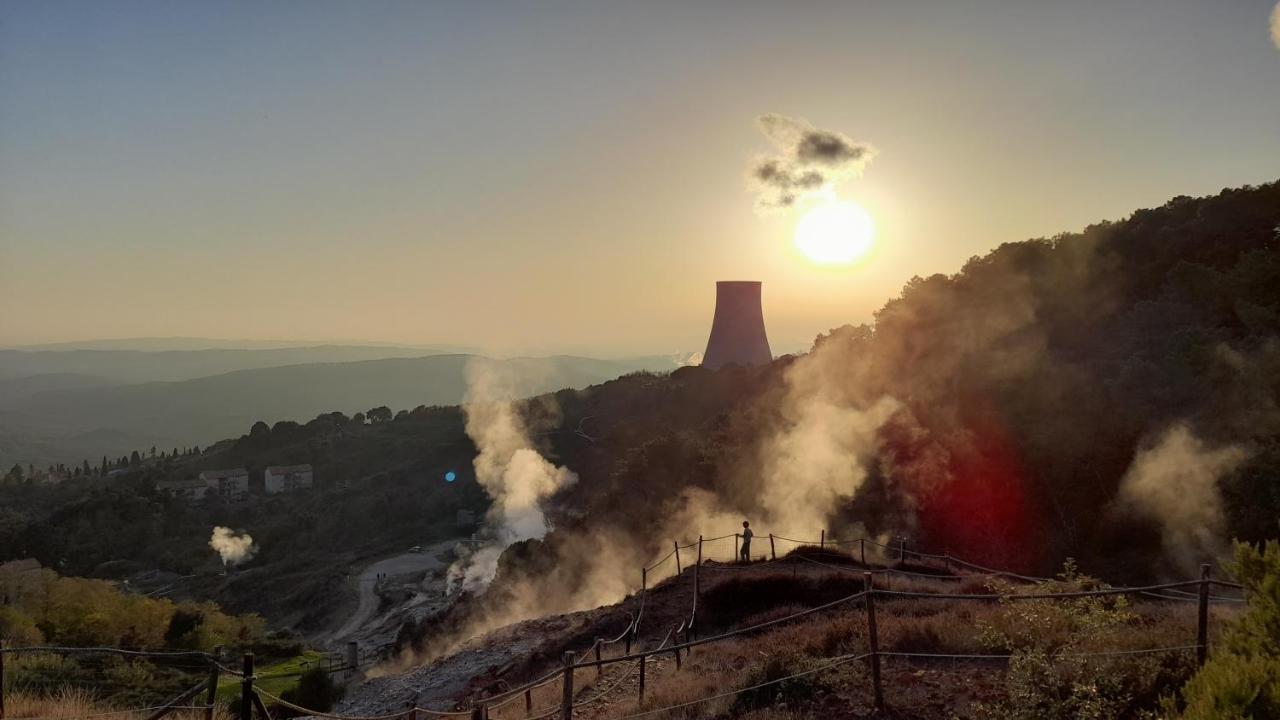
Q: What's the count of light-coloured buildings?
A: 3